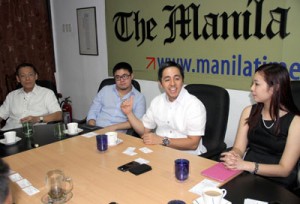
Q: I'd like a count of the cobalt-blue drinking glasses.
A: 3